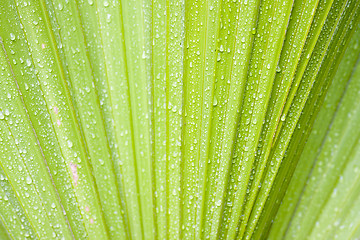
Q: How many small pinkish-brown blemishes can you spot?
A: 6